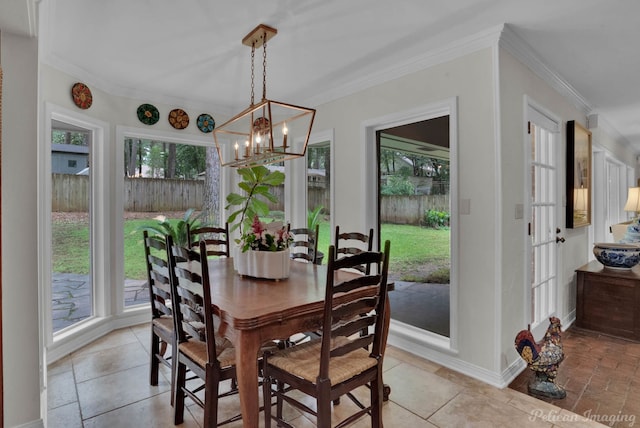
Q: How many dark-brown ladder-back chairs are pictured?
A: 6